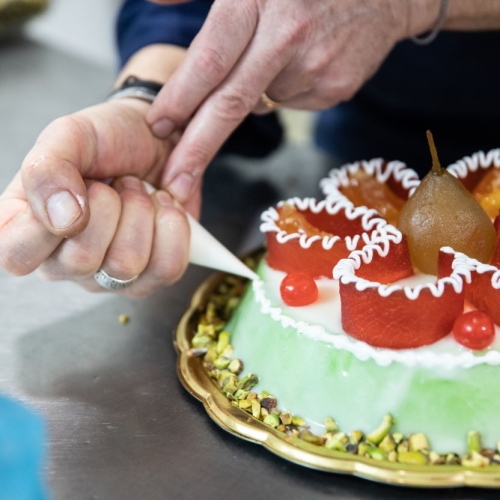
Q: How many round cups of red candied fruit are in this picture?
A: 5